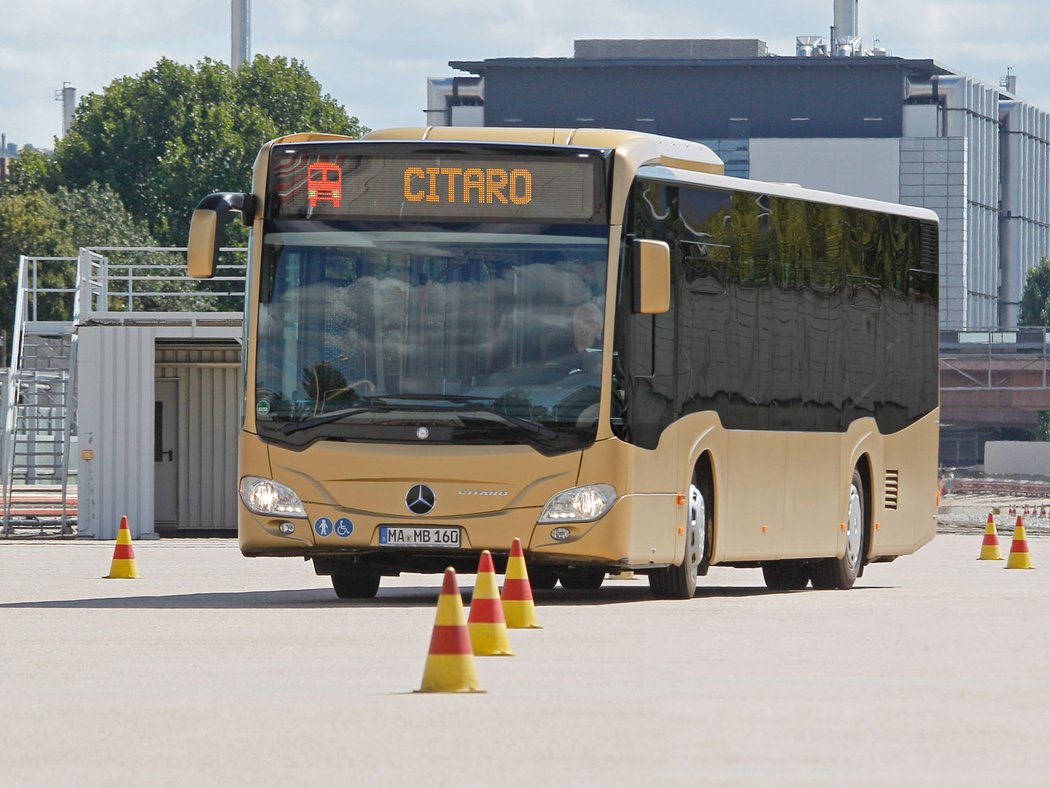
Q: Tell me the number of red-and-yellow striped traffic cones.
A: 6